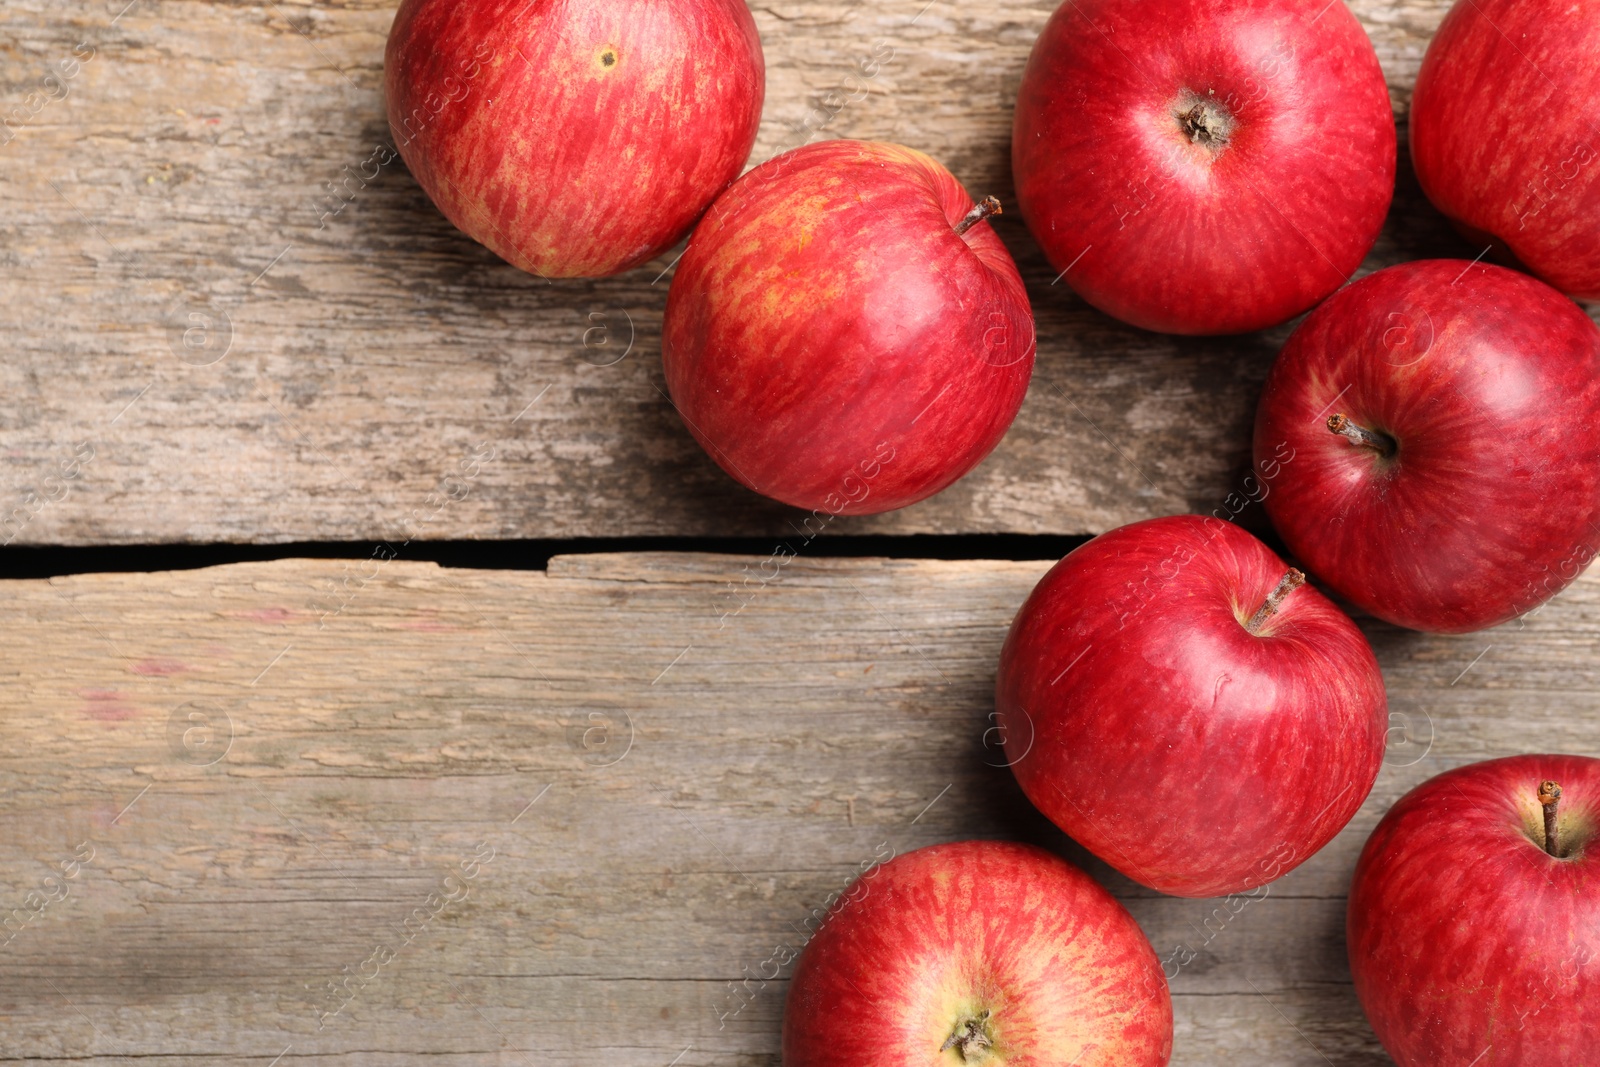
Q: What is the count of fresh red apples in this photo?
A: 8